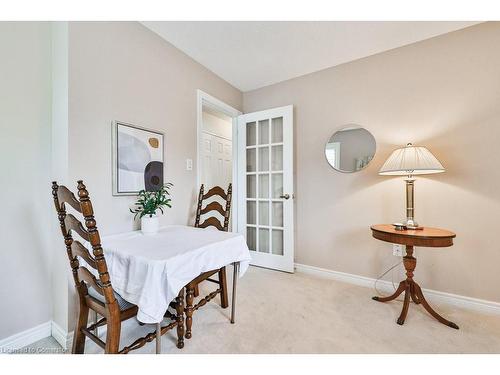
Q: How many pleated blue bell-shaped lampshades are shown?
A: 0